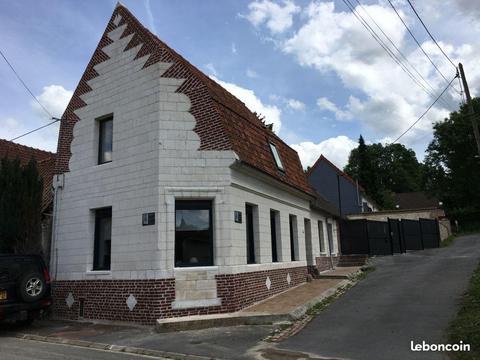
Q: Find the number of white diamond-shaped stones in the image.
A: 4